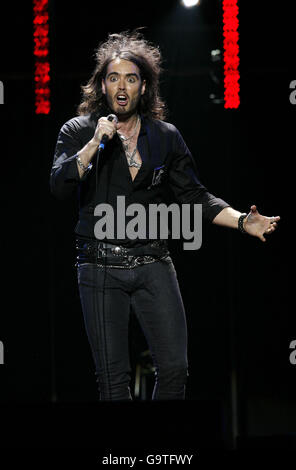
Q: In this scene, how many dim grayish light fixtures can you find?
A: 2